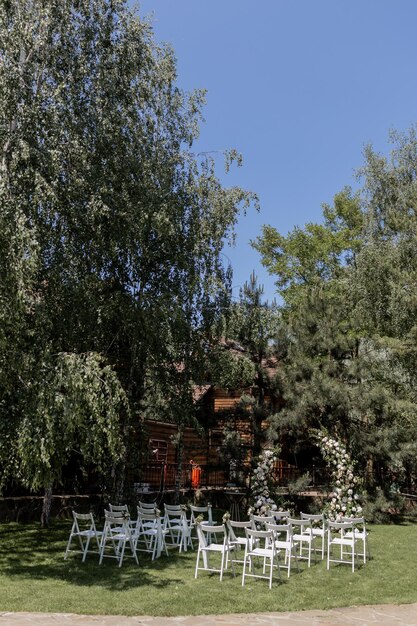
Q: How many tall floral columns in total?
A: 2